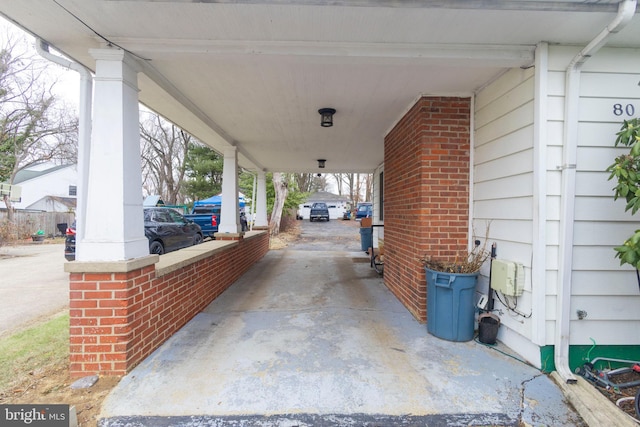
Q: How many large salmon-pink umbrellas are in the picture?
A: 0